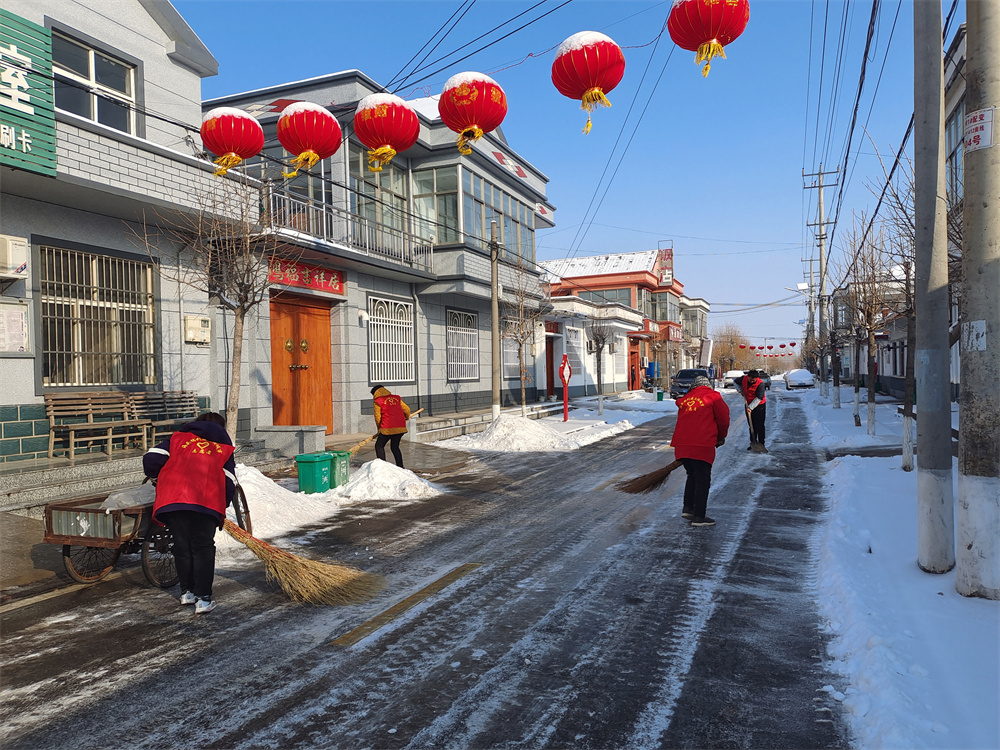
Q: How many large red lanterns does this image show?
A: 6